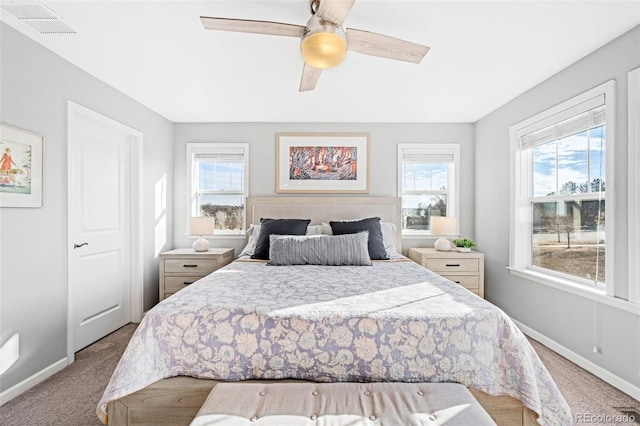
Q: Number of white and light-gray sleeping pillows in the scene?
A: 2